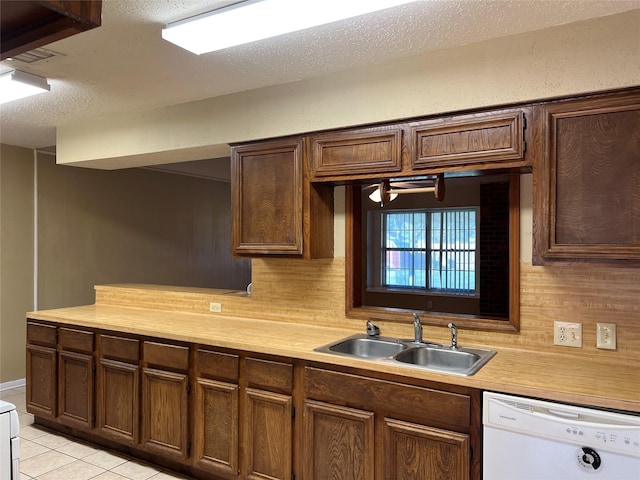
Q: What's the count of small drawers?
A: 6